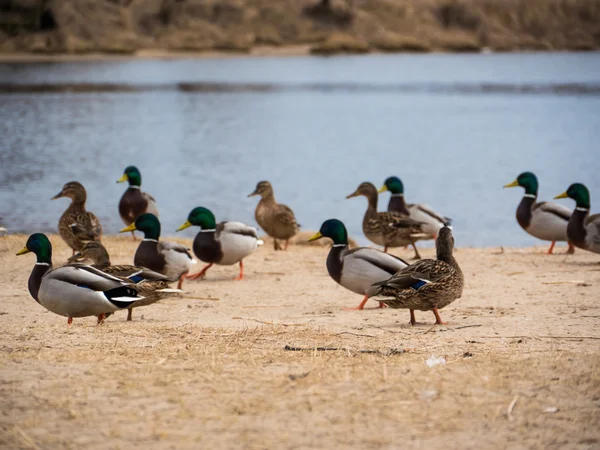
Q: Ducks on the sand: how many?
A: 13